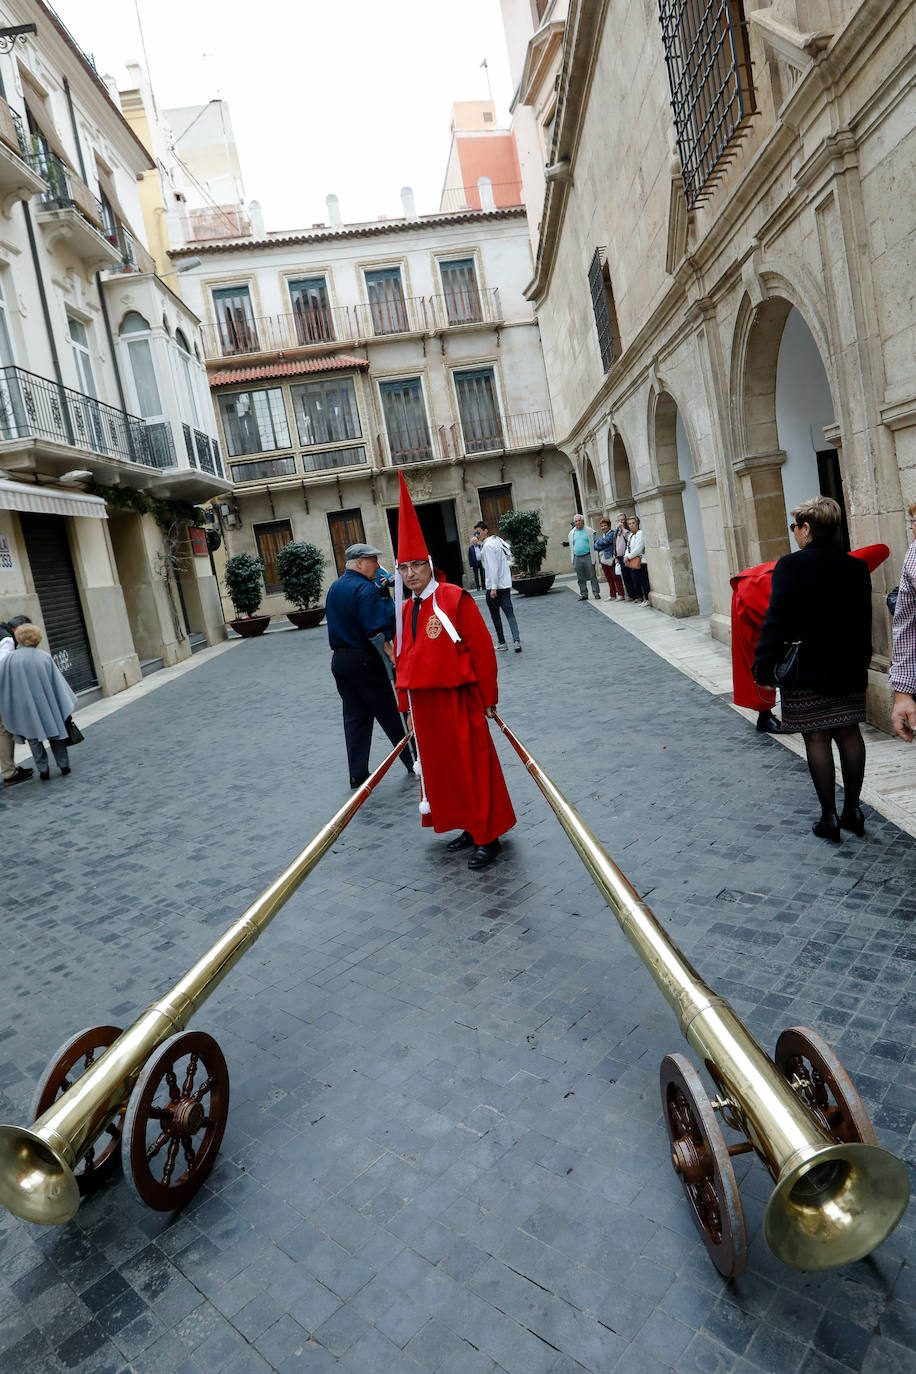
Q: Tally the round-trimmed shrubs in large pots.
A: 3